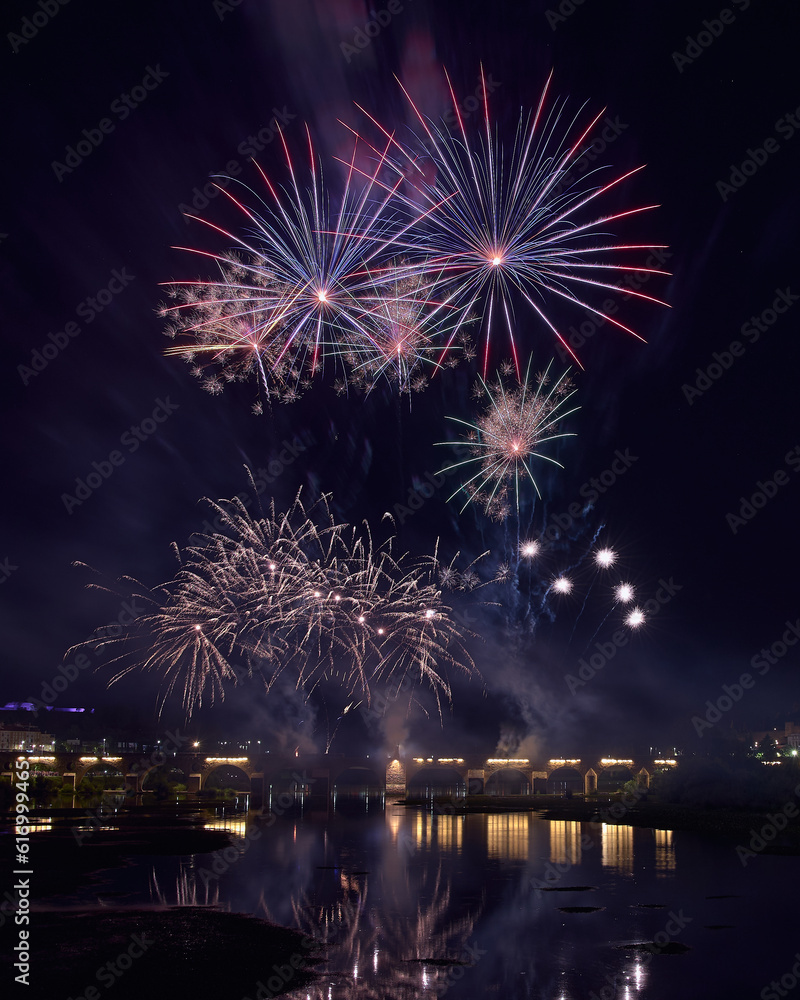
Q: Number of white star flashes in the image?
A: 5